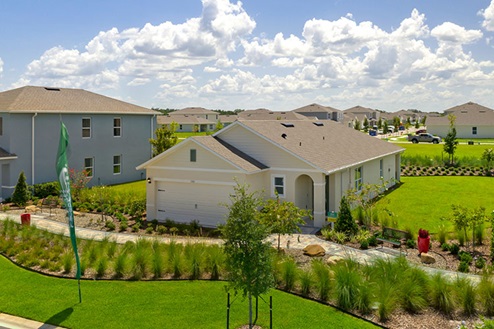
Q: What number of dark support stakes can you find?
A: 3